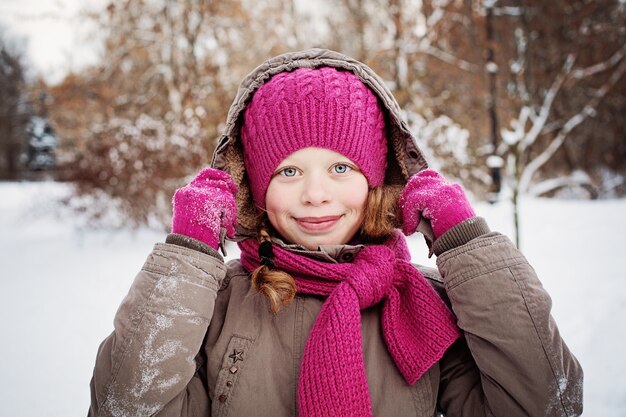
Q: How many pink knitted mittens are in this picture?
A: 2